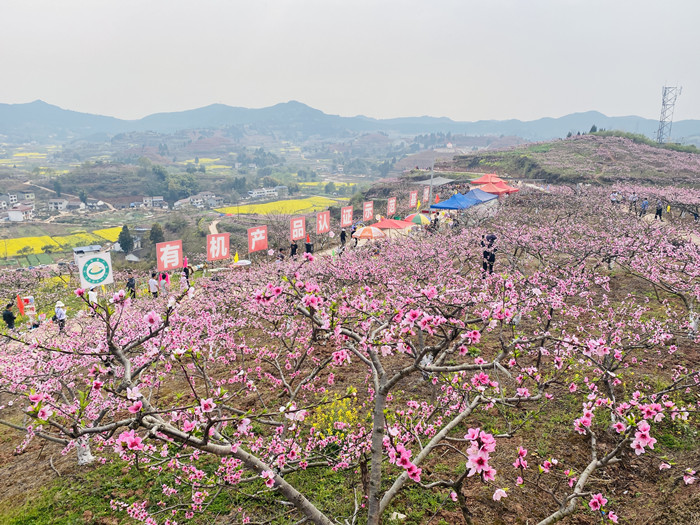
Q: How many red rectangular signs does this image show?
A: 10